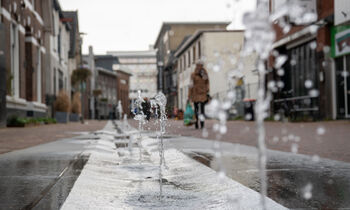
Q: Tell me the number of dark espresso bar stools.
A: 0